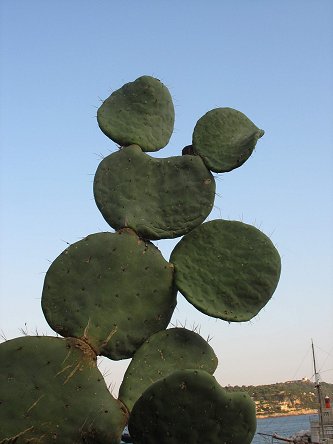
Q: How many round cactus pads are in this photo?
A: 8